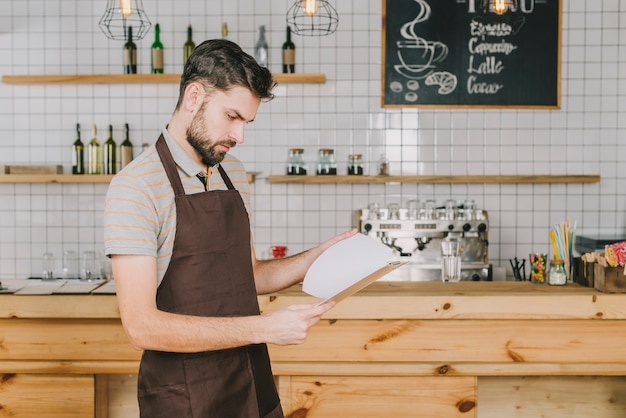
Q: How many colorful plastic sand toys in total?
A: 0